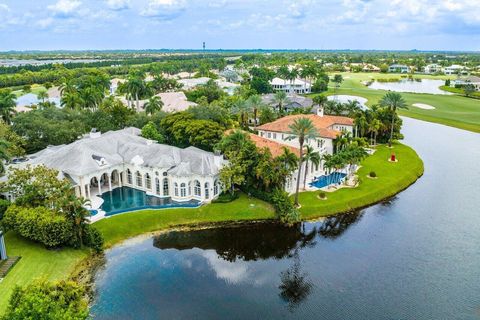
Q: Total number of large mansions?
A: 2